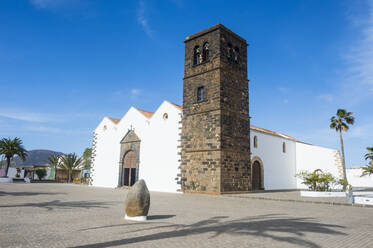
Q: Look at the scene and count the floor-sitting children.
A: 0